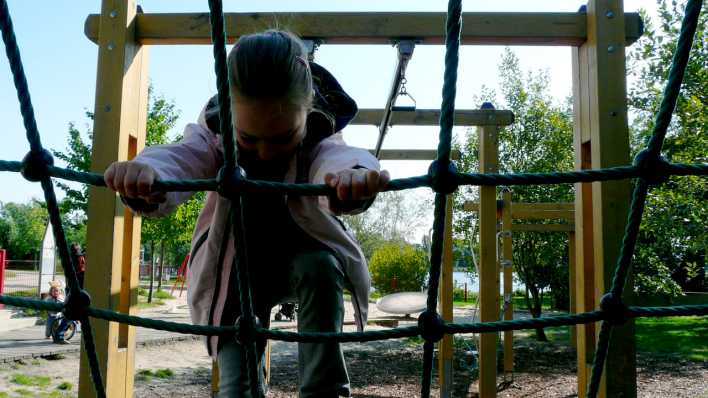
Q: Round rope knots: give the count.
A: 8